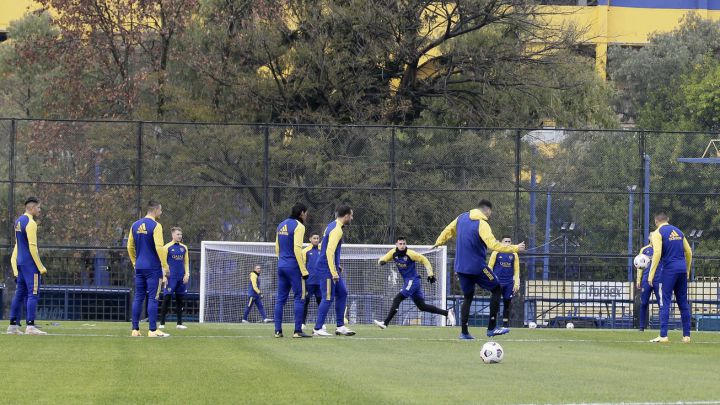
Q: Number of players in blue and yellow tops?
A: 12